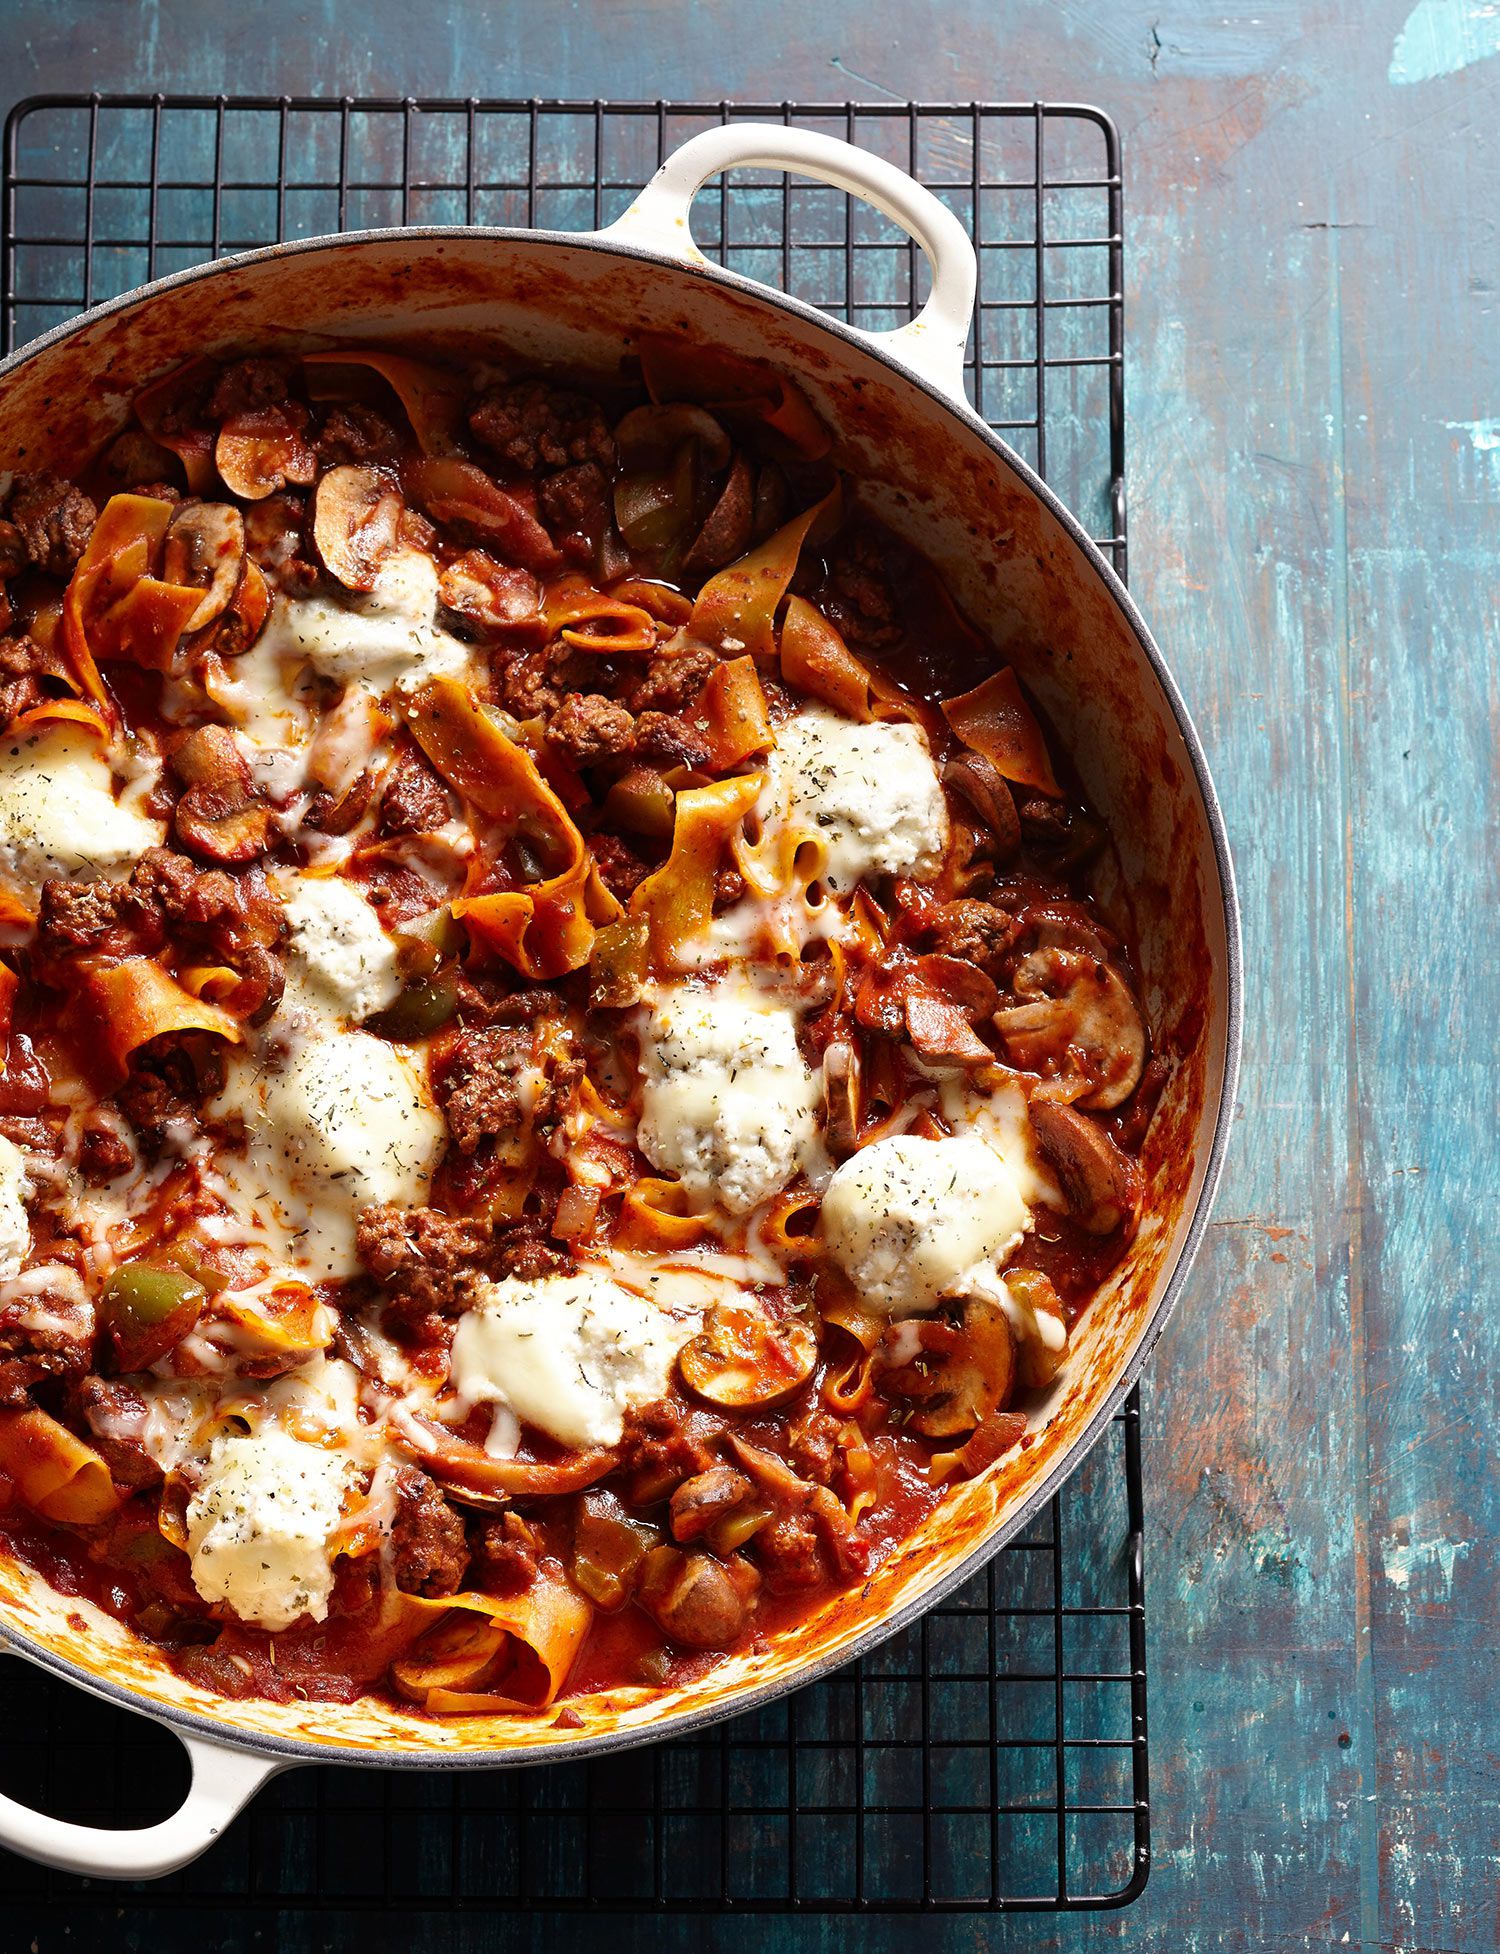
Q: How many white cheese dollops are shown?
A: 10